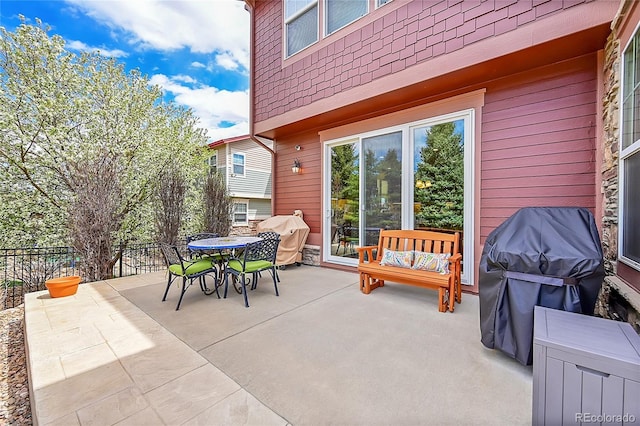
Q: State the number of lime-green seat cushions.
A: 4